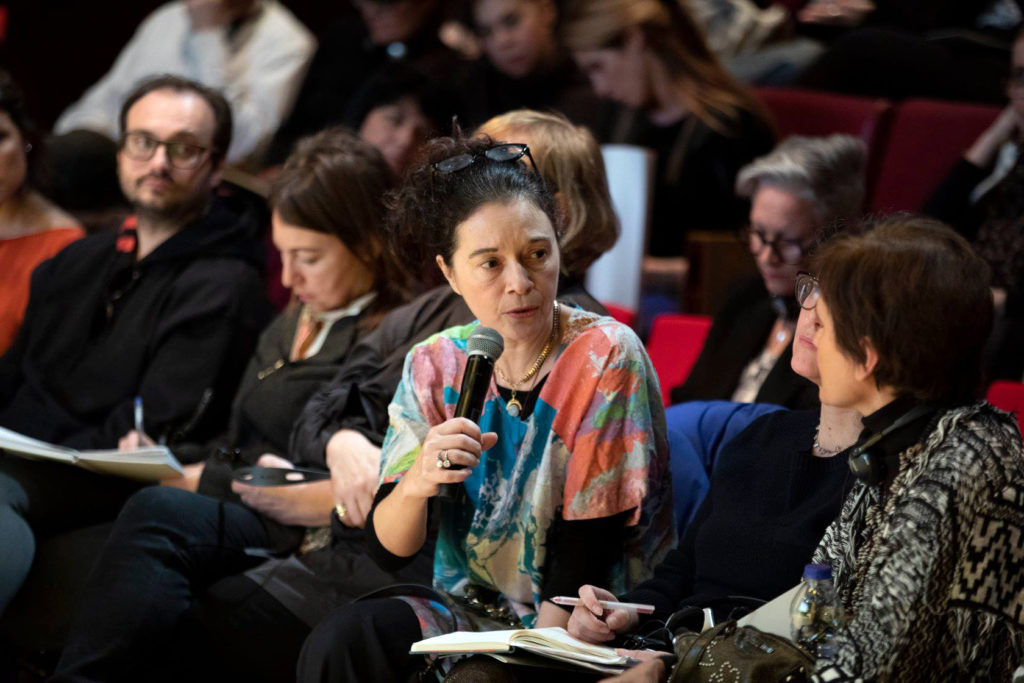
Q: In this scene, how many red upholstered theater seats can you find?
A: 5